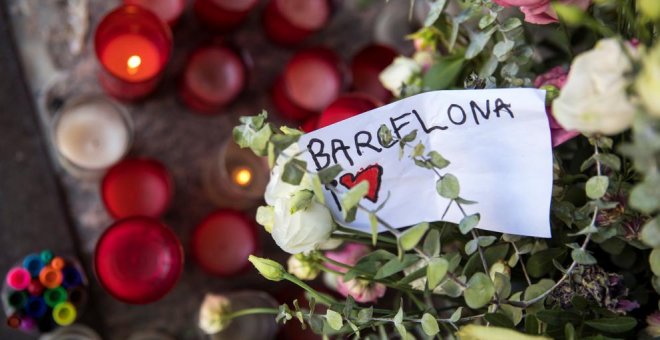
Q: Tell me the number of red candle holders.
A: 11